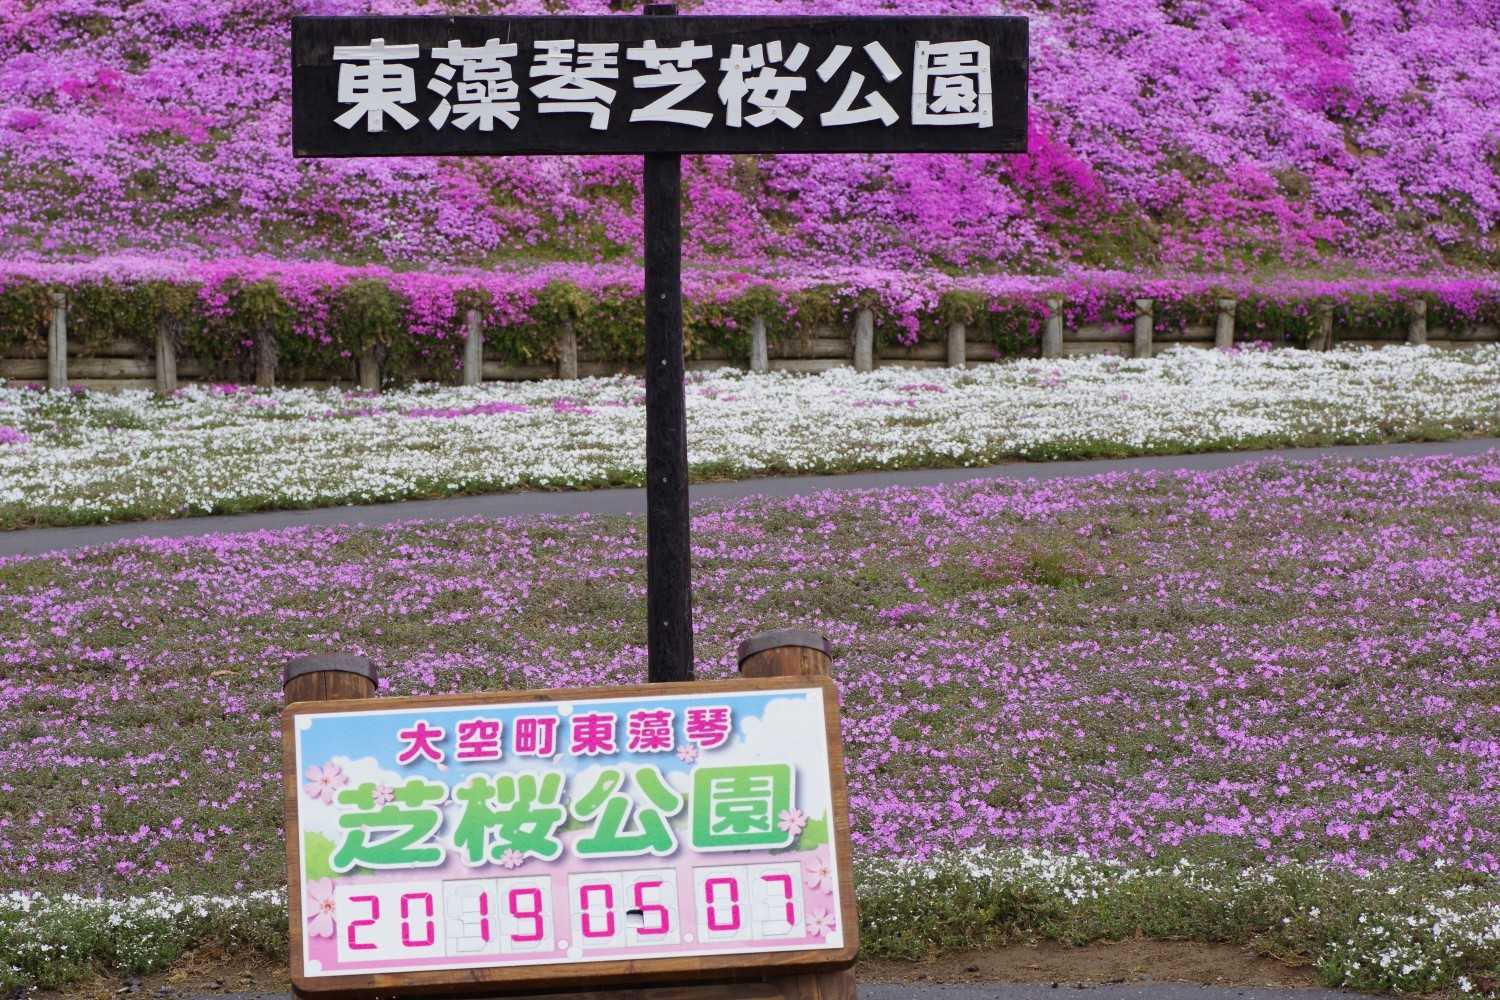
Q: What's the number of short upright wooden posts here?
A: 14